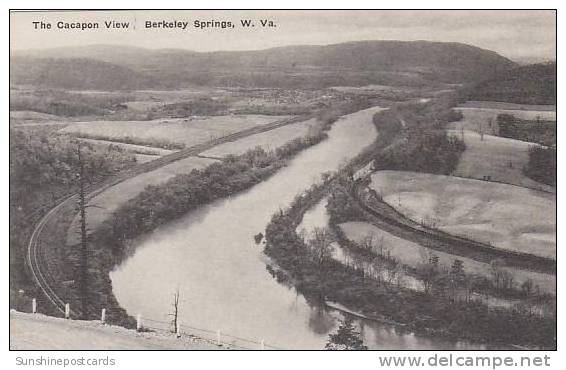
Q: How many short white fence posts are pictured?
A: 7